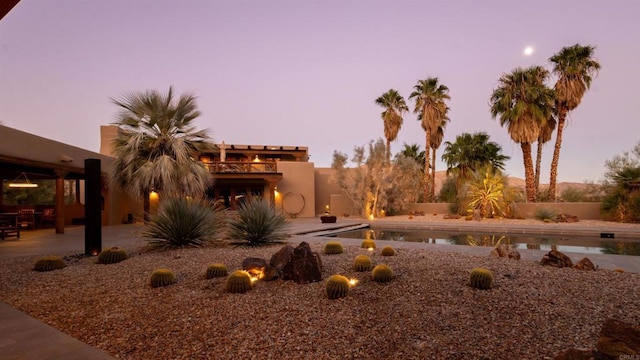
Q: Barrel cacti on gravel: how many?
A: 12